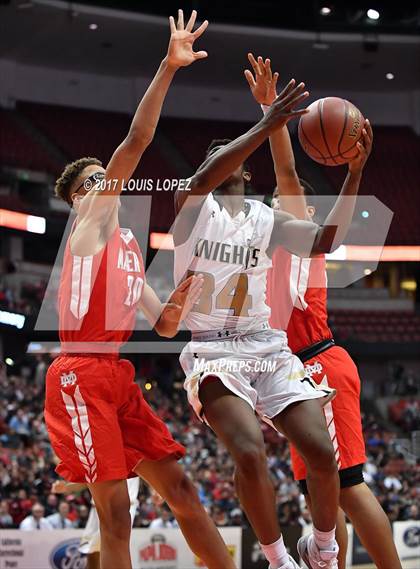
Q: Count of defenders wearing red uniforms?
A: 2